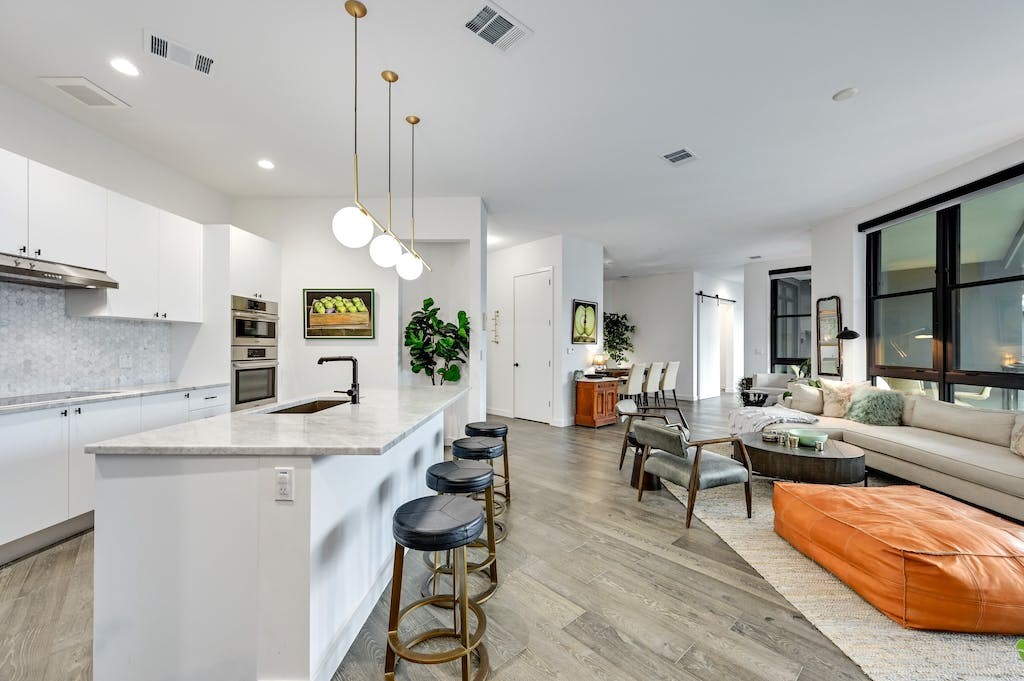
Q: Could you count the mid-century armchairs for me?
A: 2